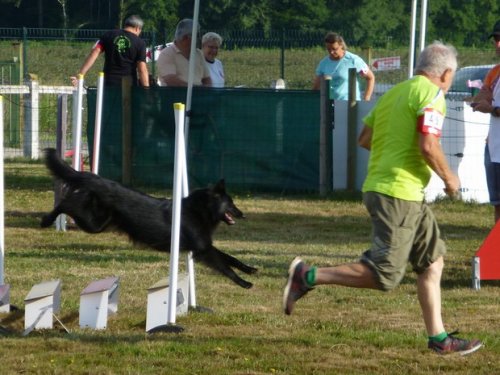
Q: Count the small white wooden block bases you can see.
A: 4